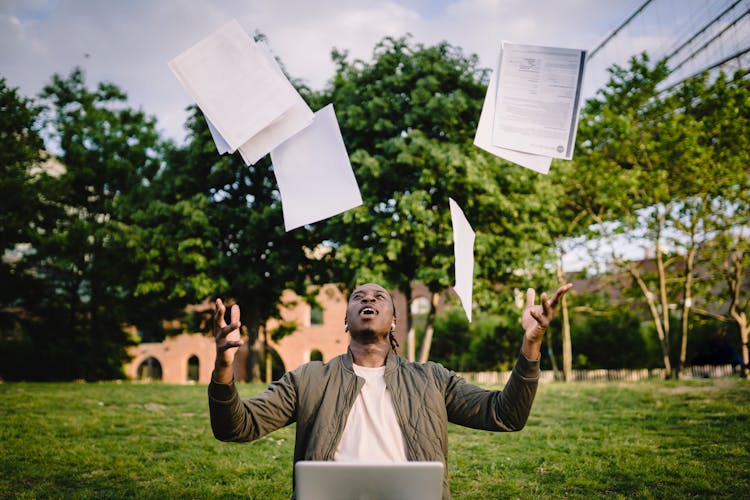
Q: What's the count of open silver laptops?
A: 1